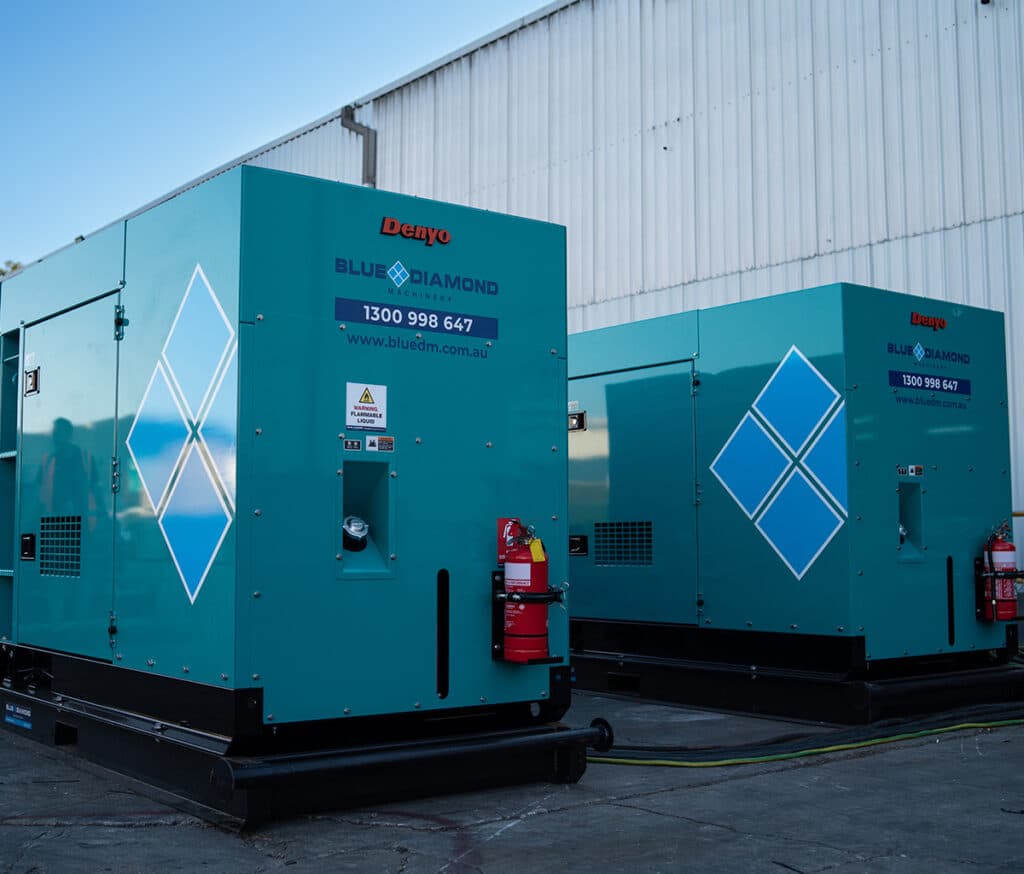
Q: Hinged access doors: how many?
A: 2